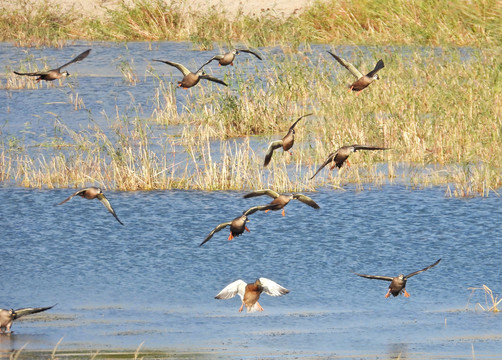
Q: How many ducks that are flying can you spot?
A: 12